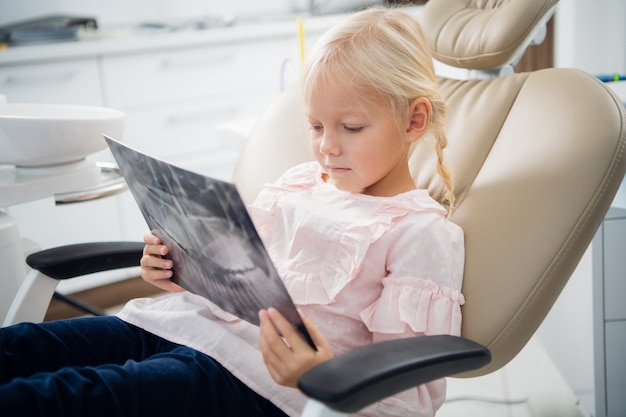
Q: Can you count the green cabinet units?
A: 0